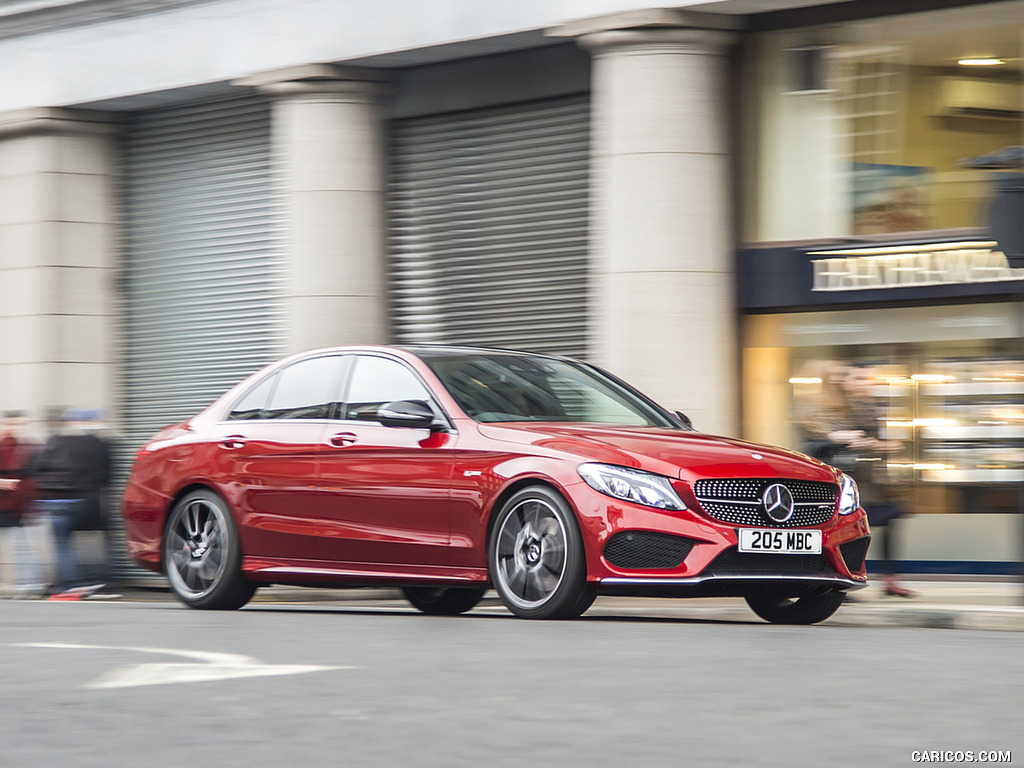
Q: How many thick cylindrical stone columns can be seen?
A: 2